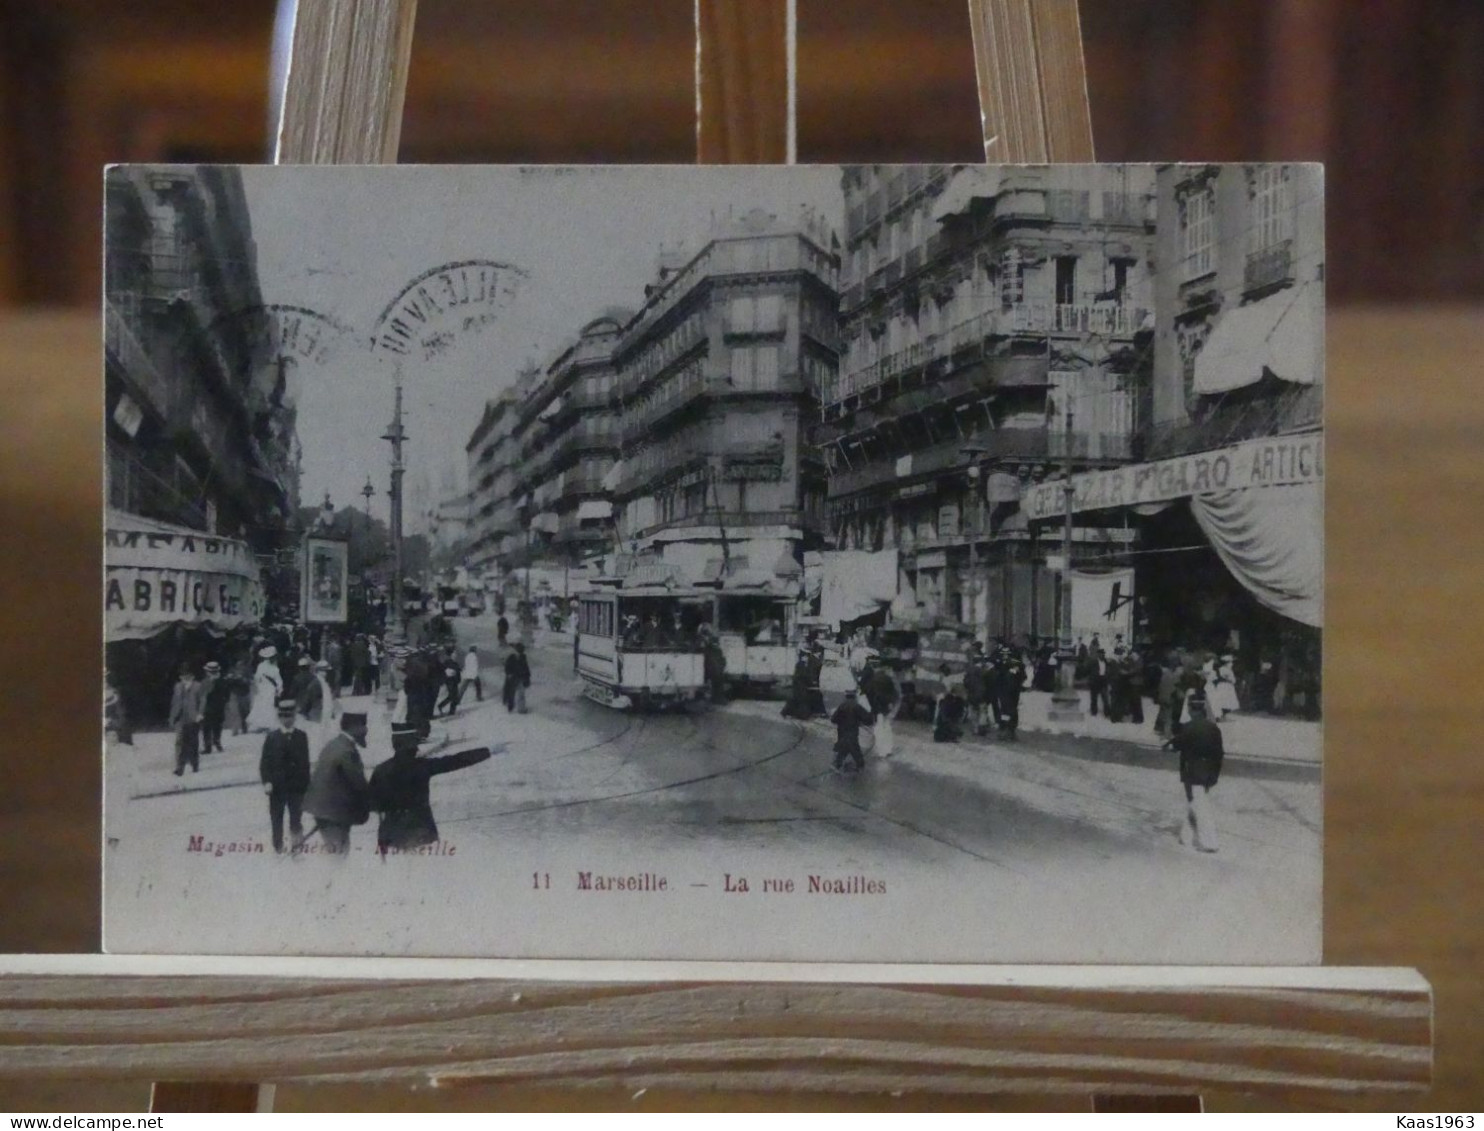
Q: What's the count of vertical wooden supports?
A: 3